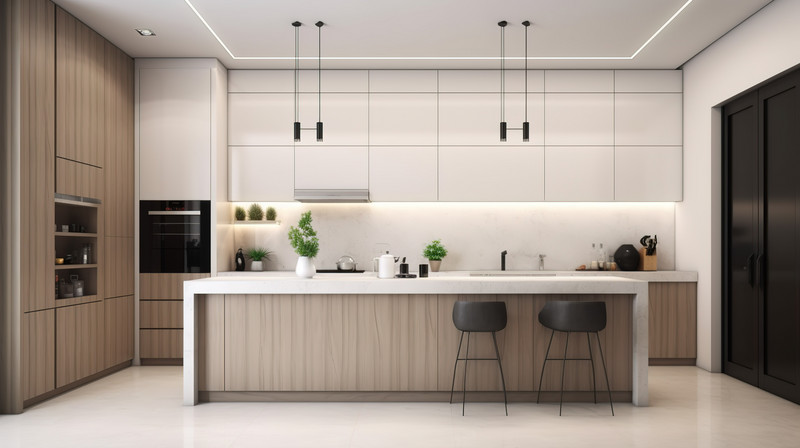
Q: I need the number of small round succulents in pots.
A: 3